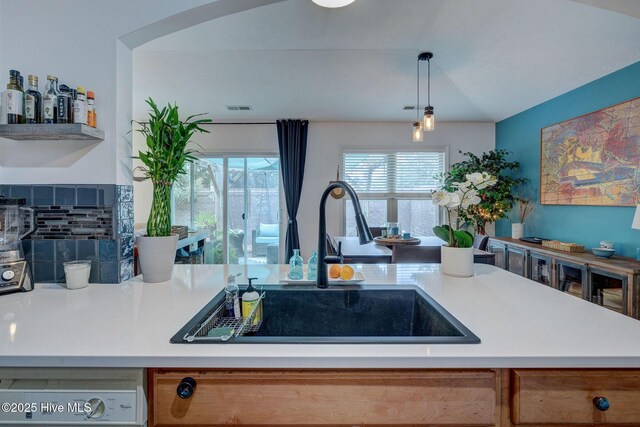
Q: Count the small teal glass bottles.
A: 2